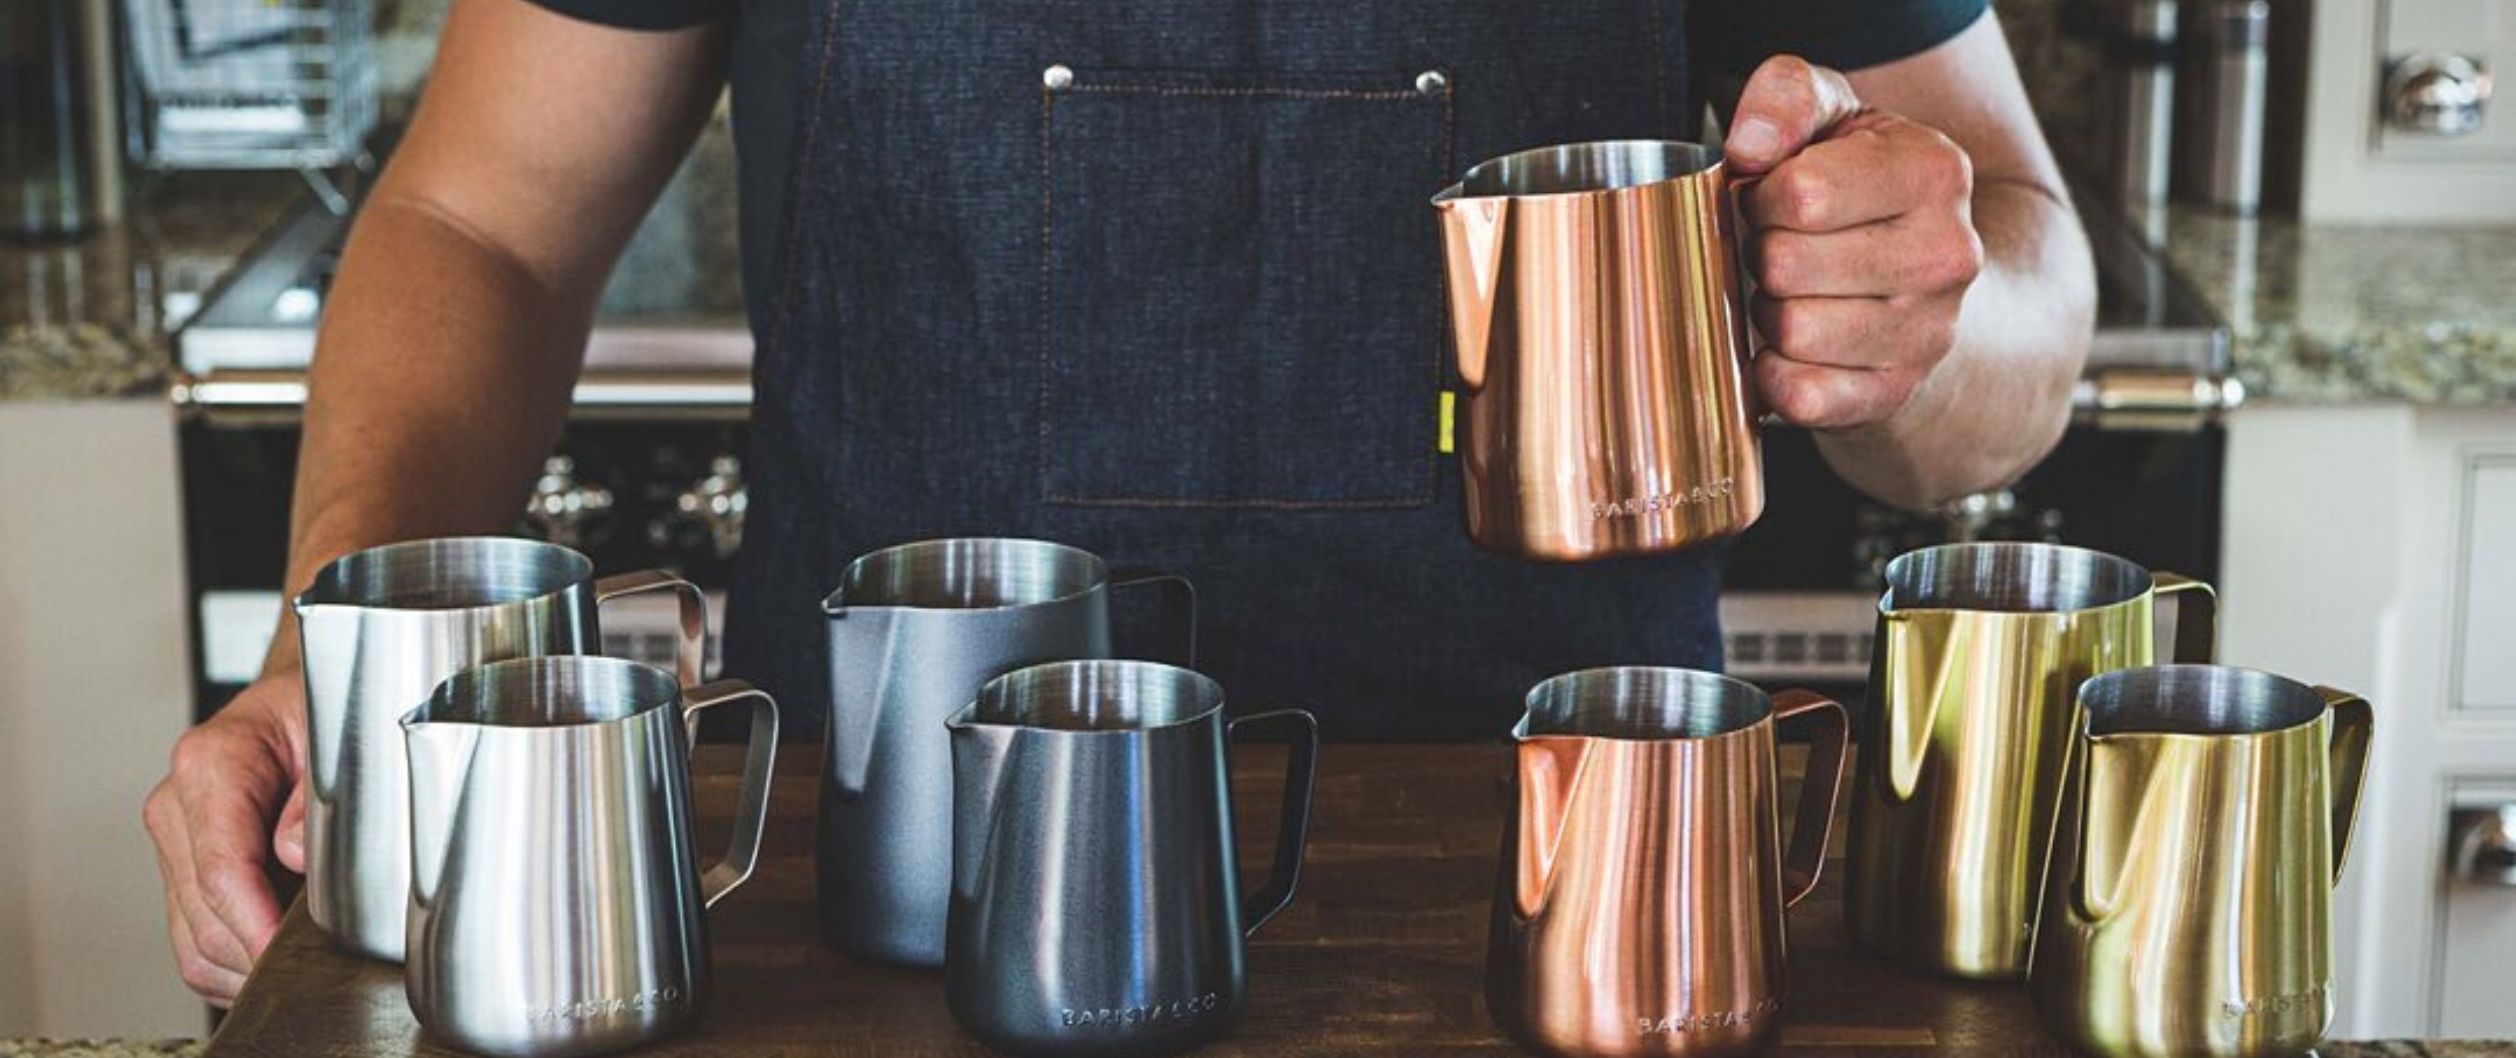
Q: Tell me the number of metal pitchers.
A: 8